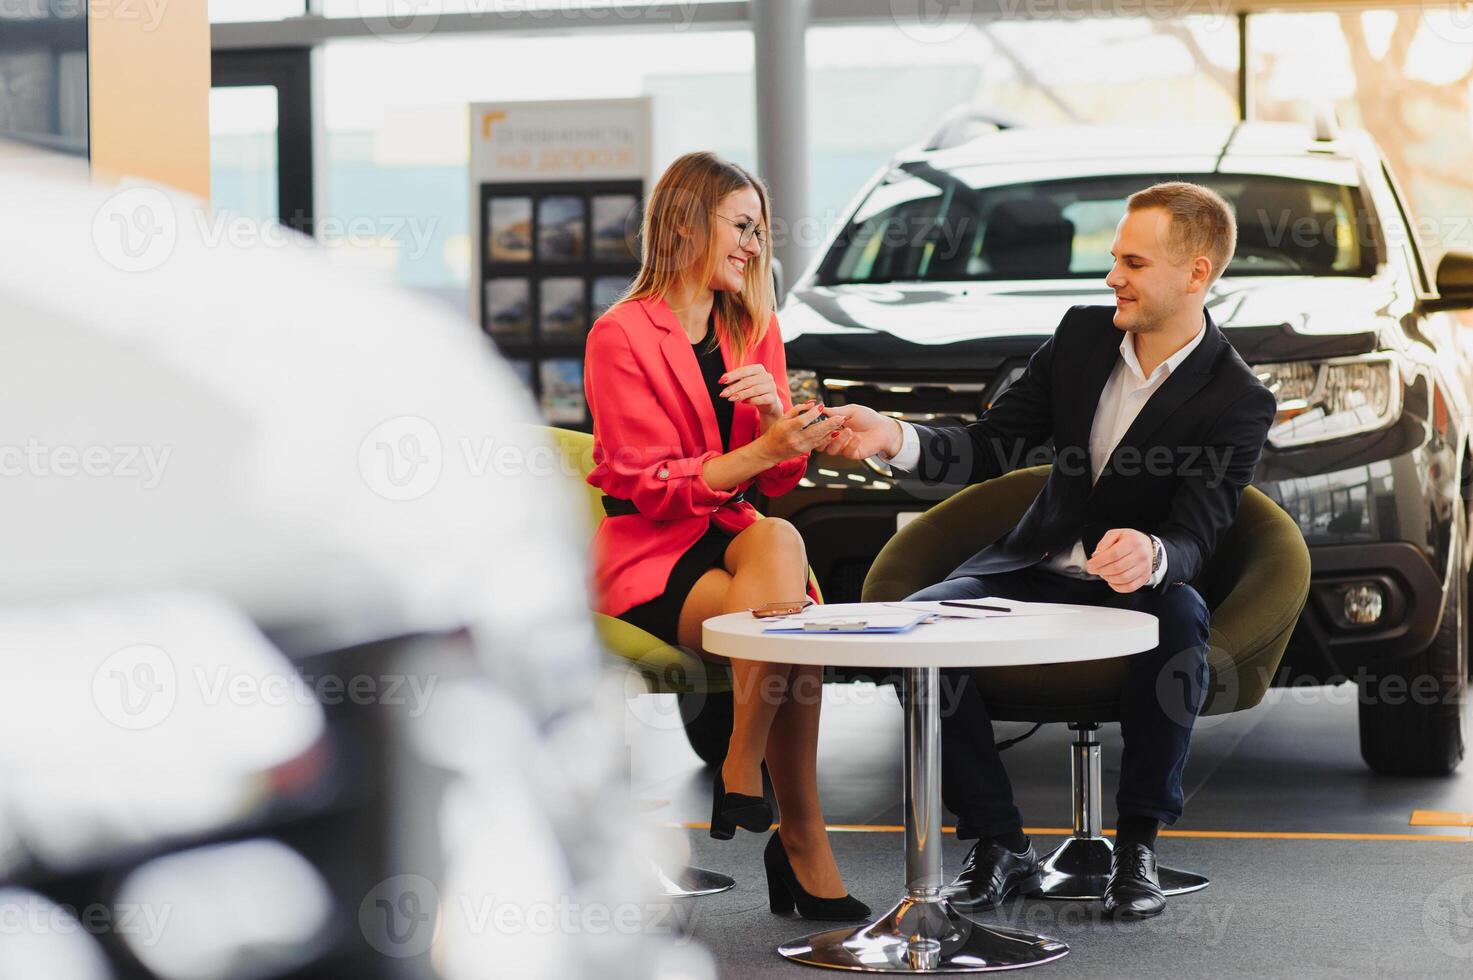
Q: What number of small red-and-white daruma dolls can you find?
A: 0